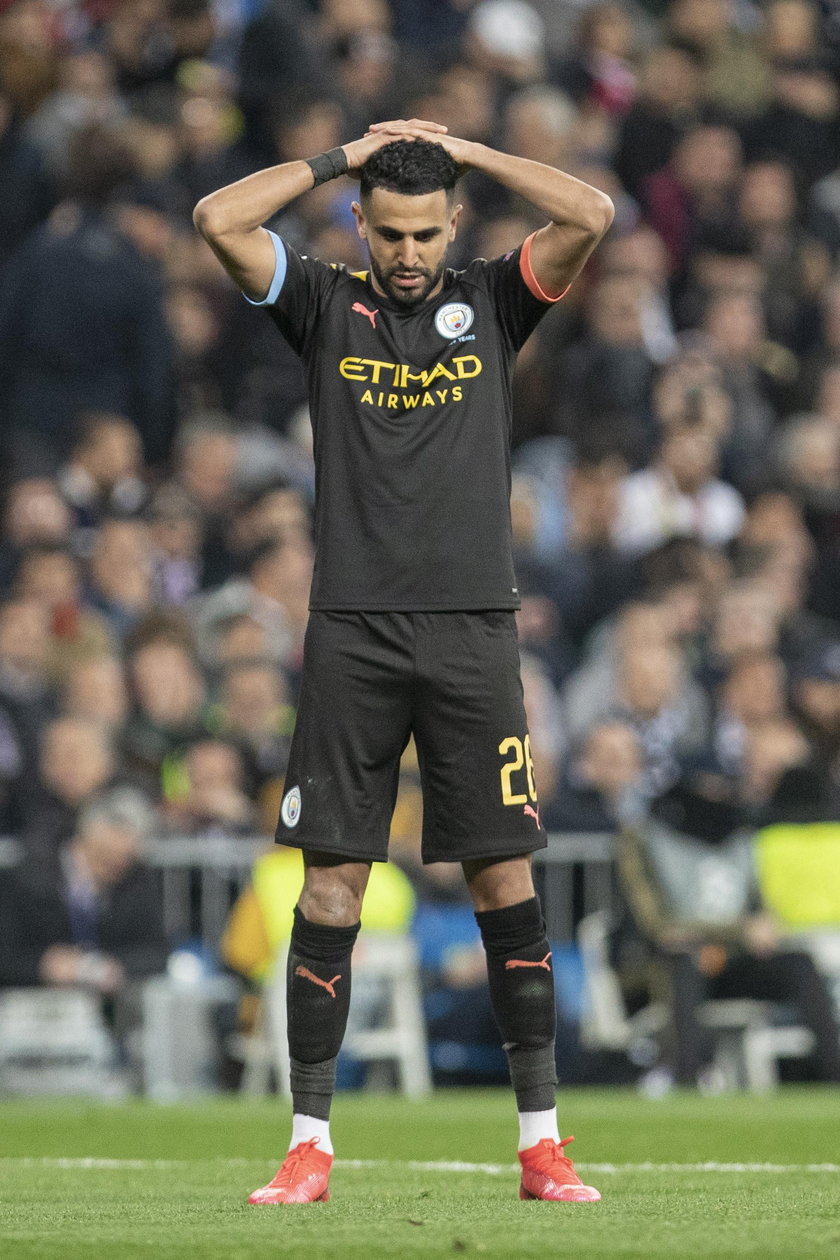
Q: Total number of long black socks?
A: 2